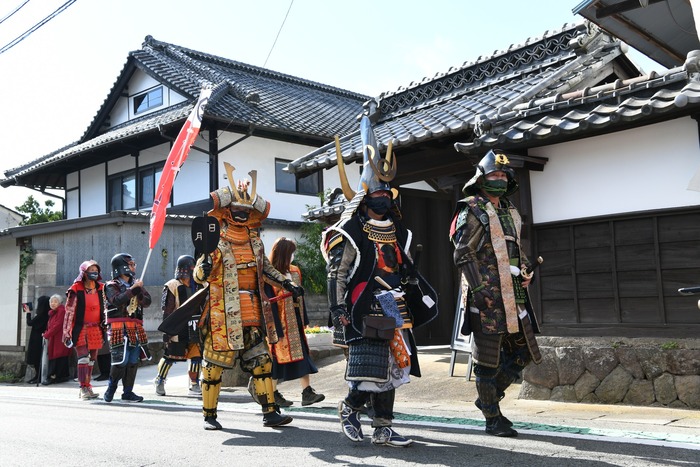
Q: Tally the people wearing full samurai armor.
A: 6